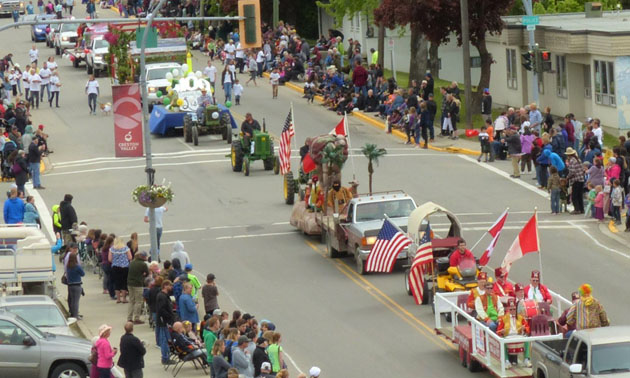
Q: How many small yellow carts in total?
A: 1